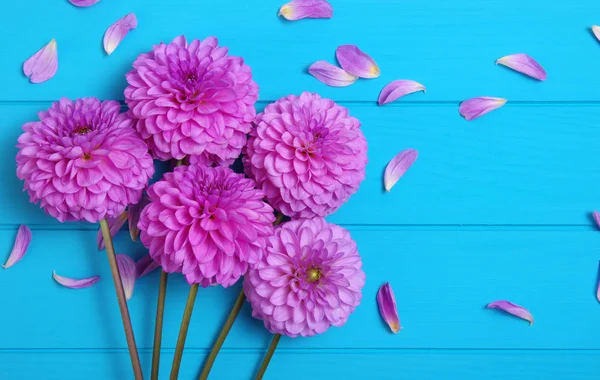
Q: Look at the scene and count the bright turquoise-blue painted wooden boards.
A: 4